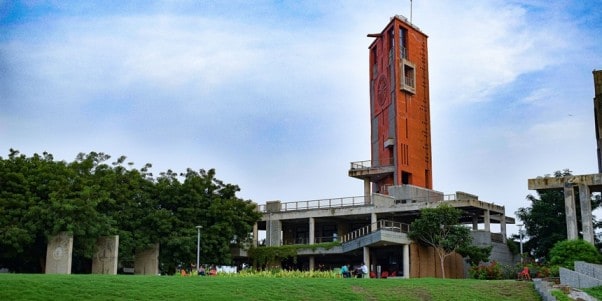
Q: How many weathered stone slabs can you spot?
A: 3